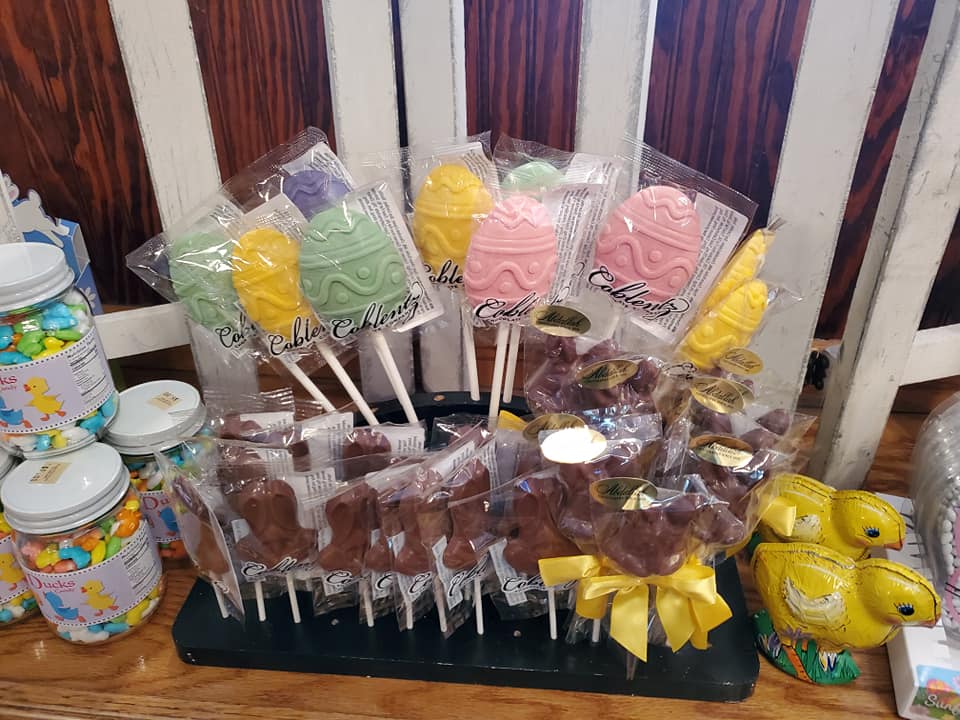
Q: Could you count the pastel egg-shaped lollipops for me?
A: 10